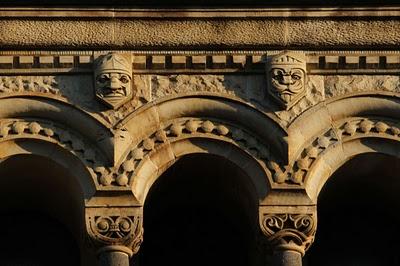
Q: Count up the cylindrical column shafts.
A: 2